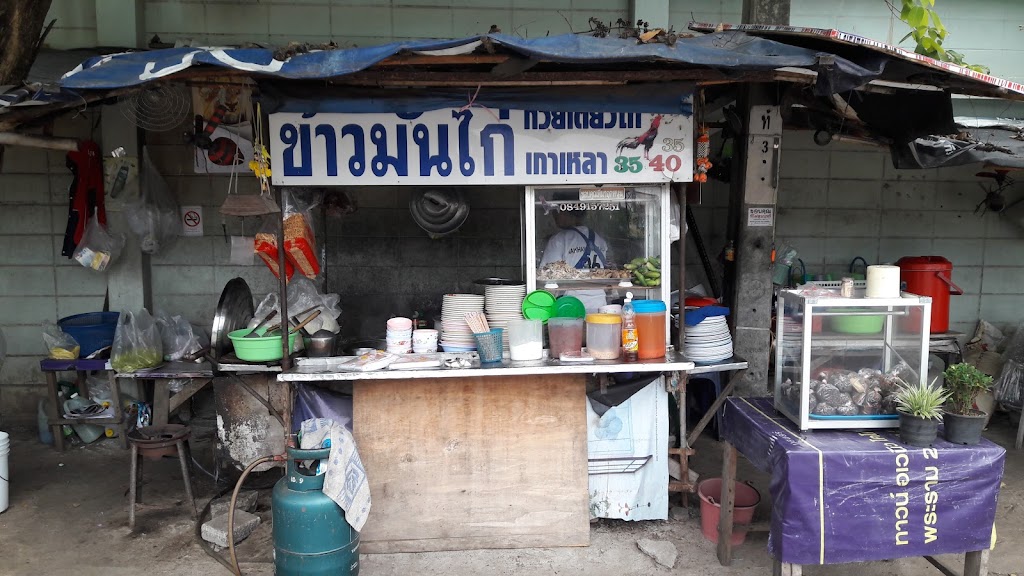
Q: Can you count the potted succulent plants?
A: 2